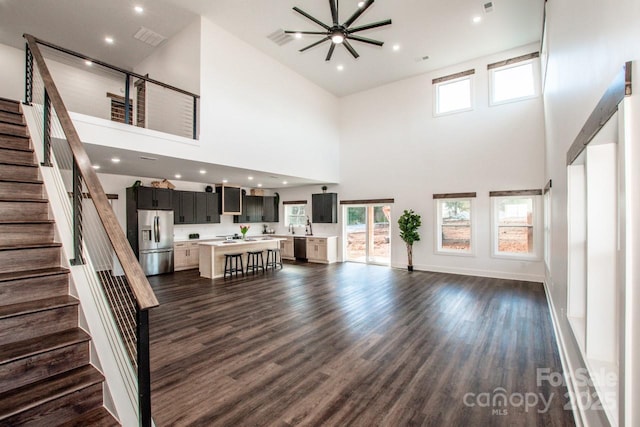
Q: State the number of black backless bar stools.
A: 3